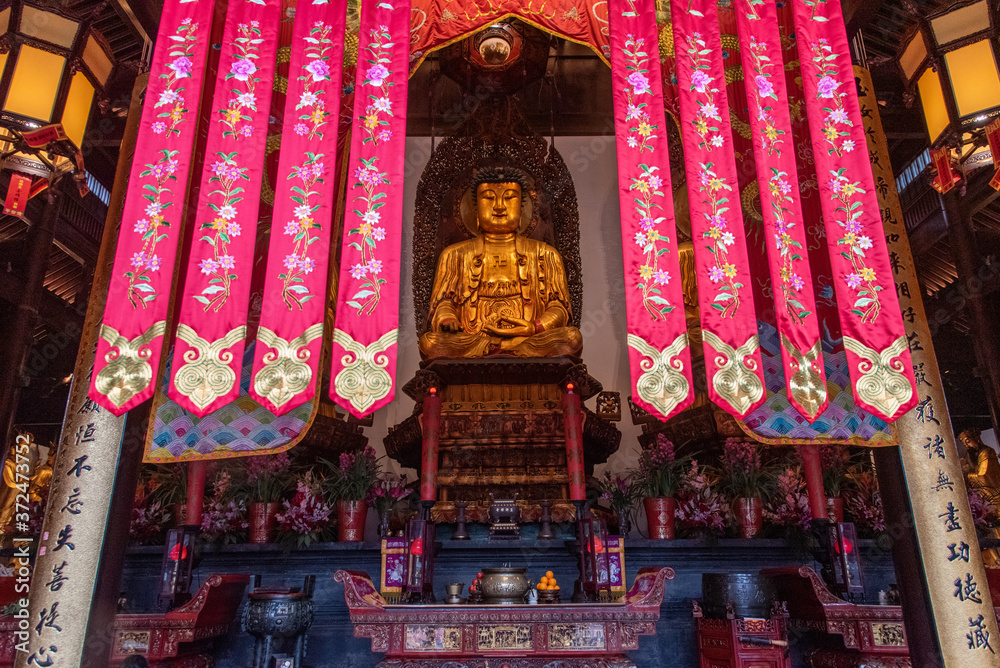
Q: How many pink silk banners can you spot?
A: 8